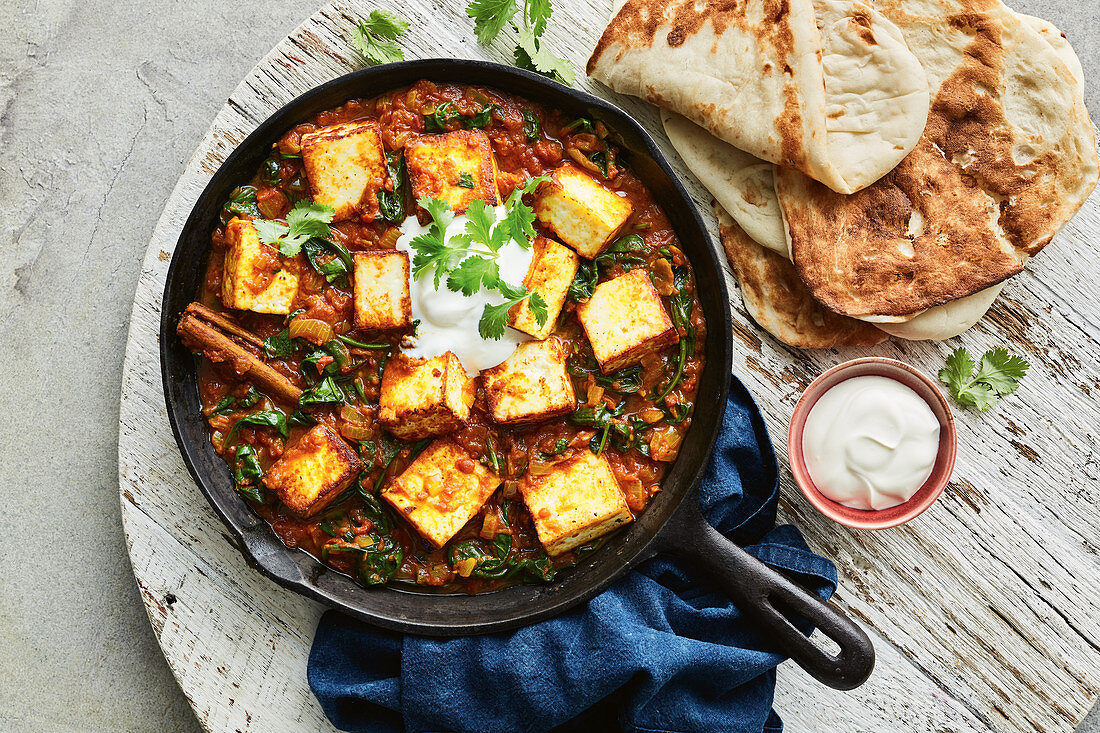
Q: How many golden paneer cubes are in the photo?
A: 12